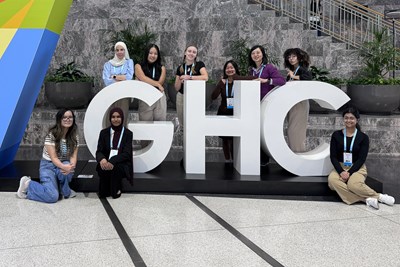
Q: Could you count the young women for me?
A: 9